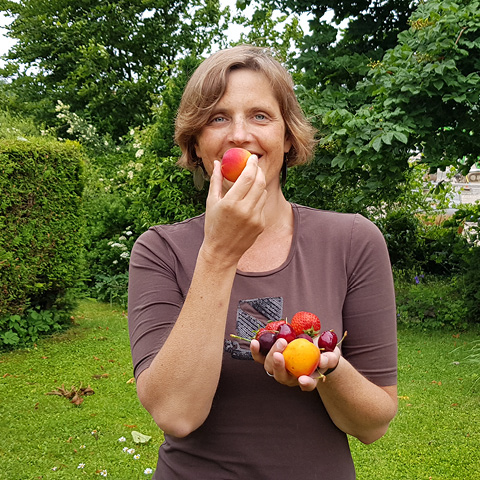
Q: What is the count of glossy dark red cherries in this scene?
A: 4